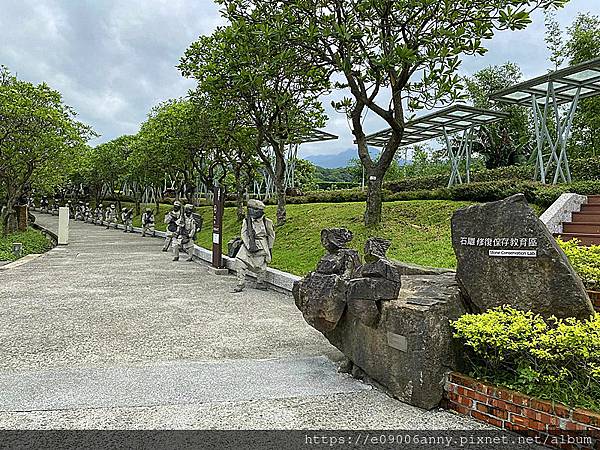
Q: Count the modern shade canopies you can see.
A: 3